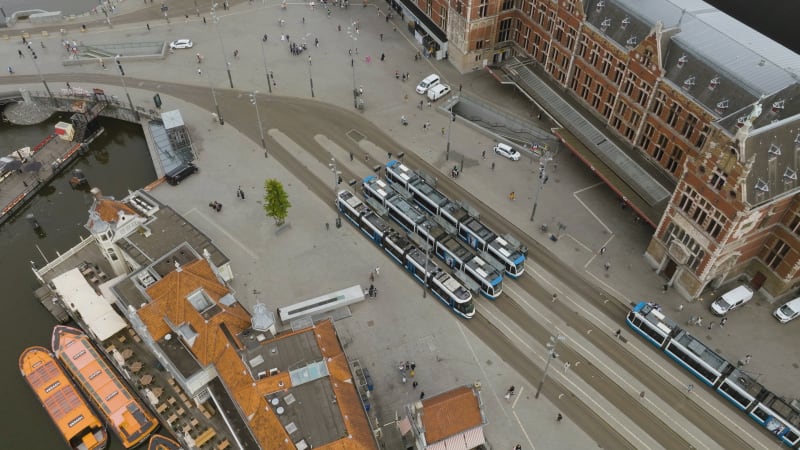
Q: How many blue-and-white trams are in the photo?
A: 4